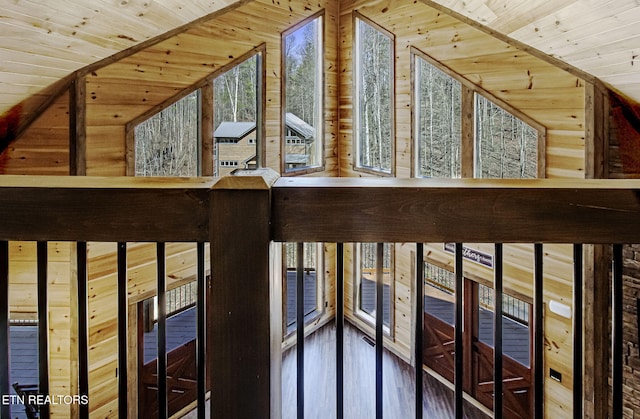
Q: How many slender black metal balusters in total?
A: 15